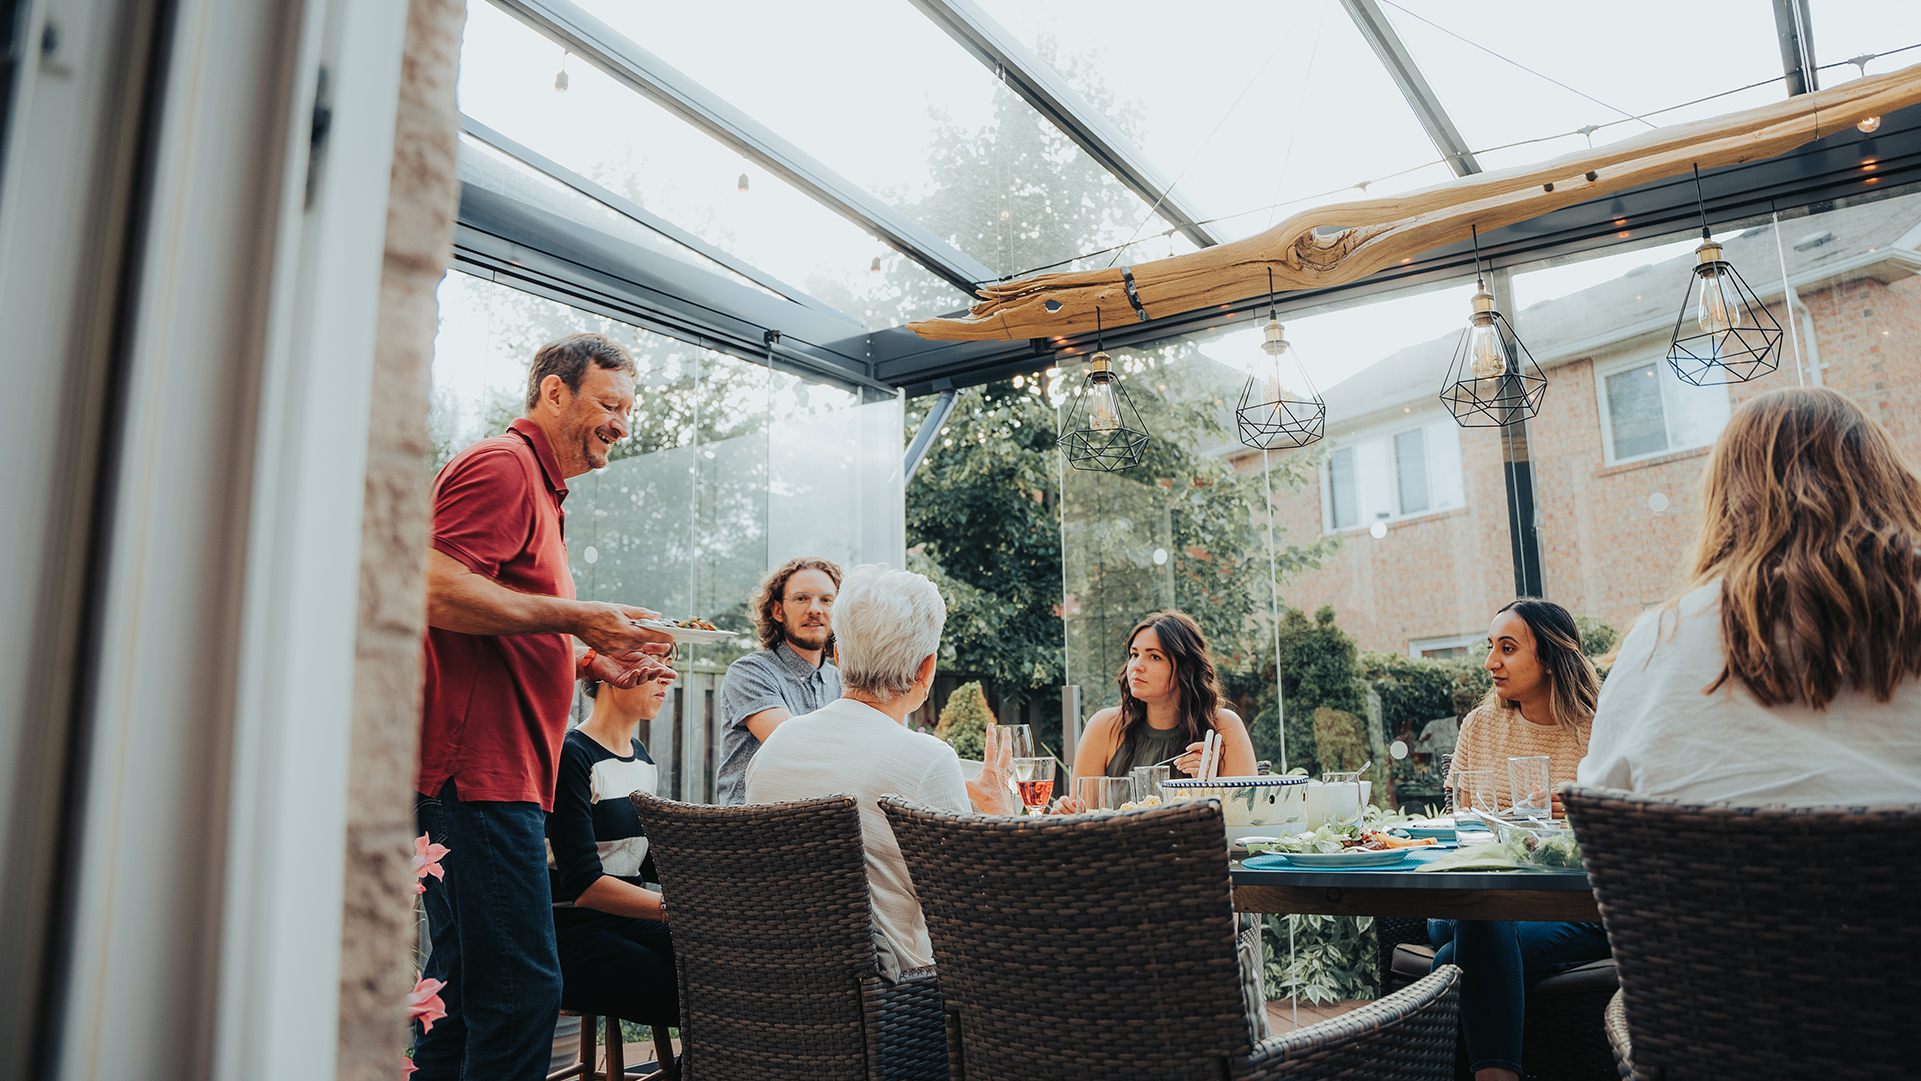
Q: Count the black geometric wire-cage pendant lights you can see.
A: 4